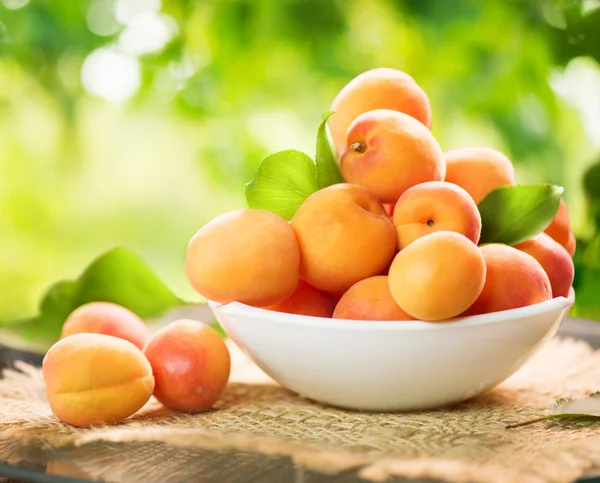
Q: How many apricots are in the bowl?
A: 12